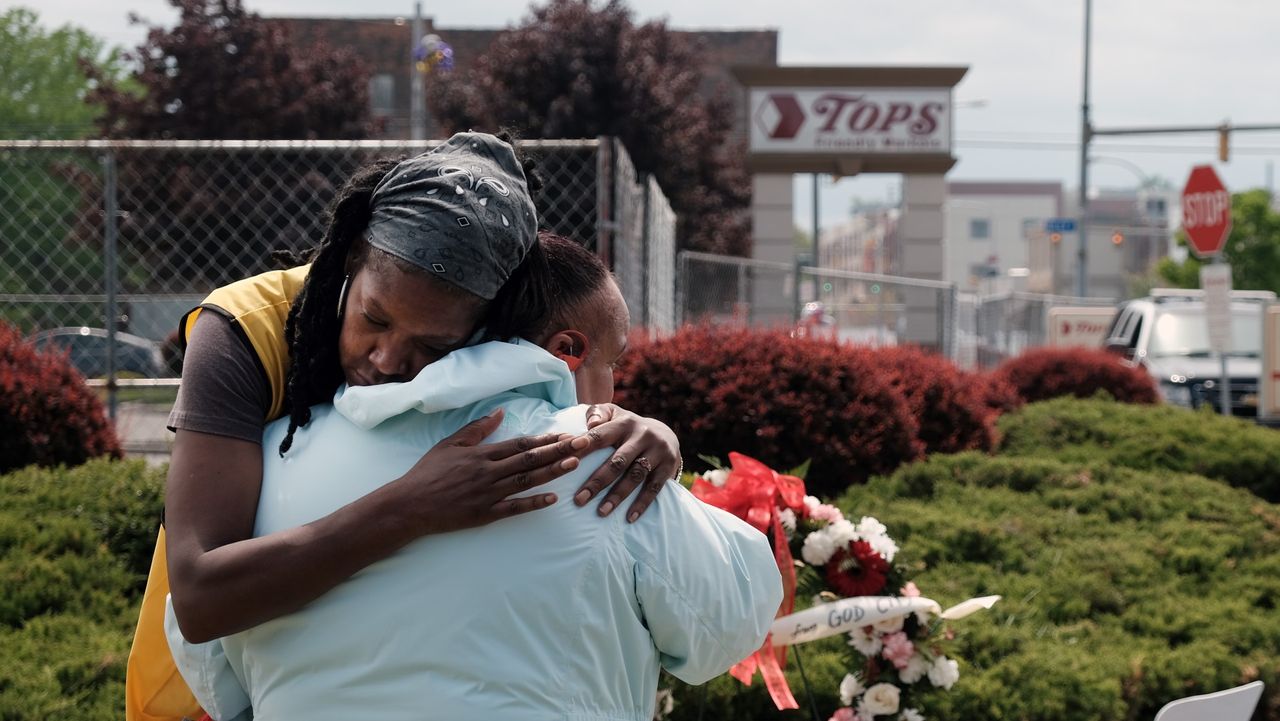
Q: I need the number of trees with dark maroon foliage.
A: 2